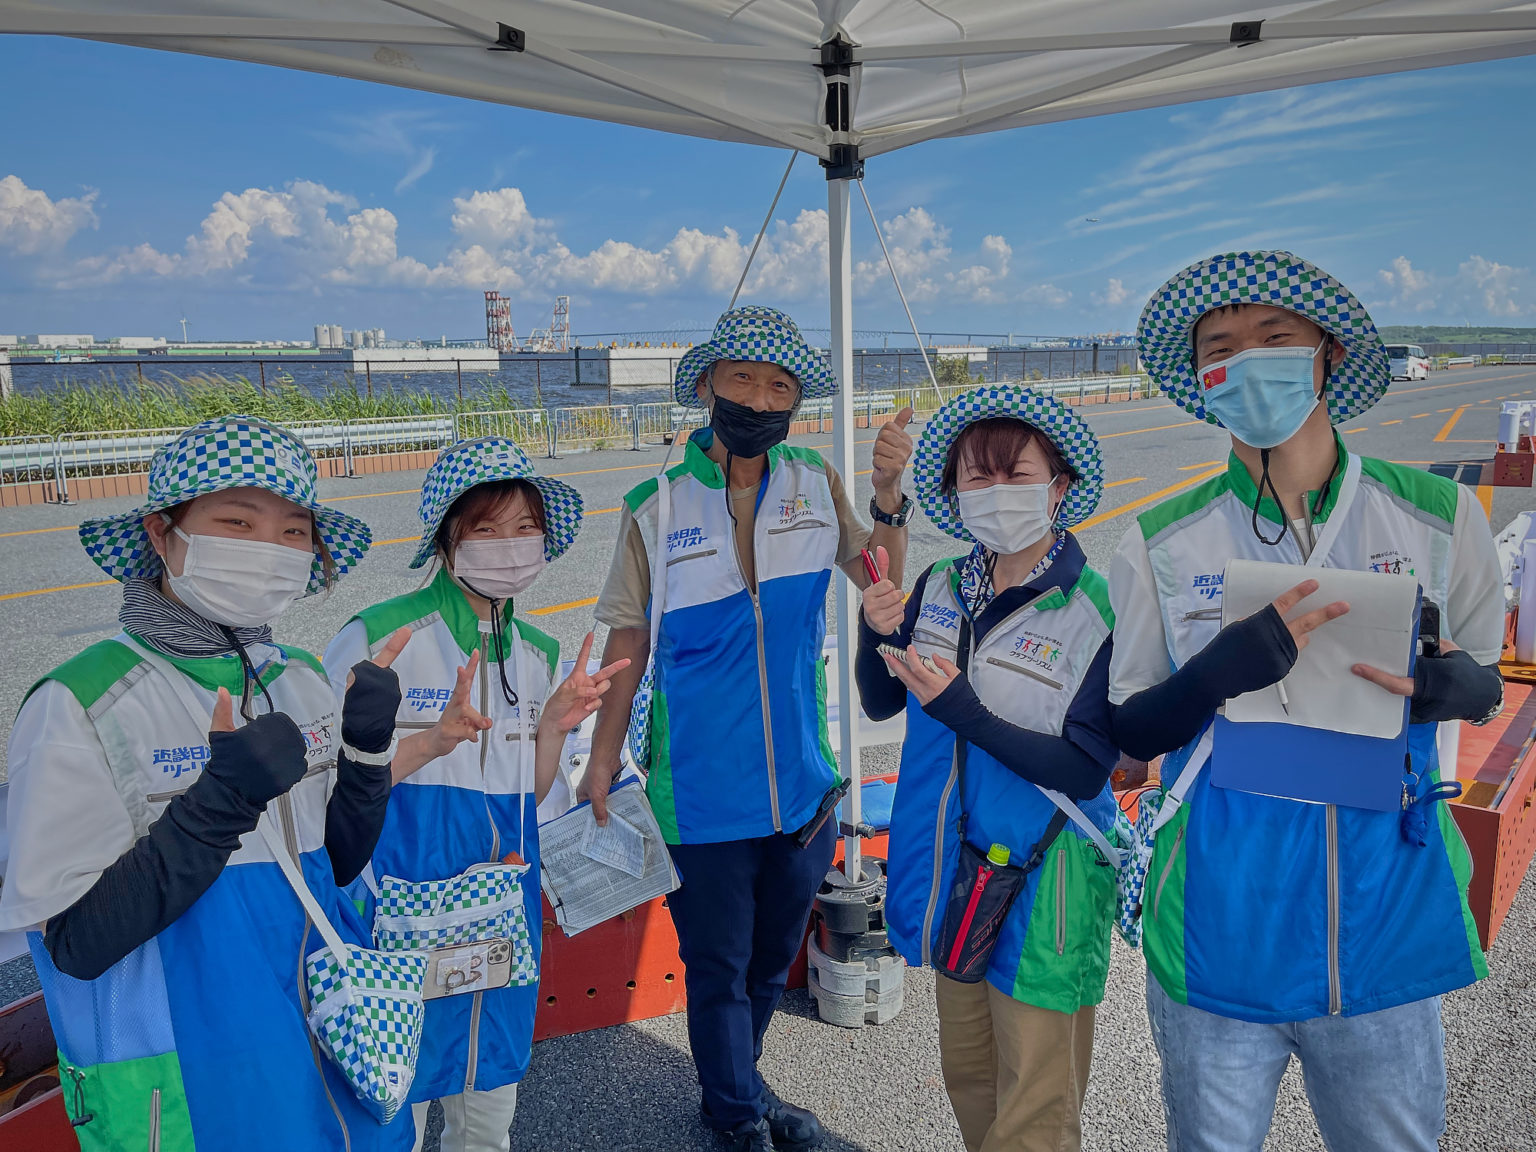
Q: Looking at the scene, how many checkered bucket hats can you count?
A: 5